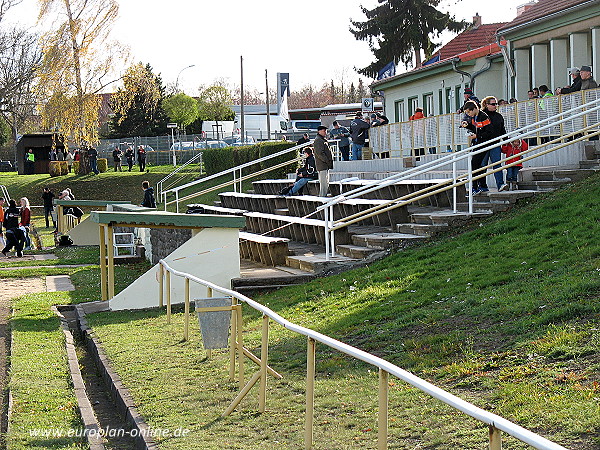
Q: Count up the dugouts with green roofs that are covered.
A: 2